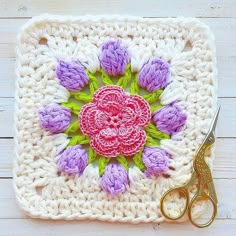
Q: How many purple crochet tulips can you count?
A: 8